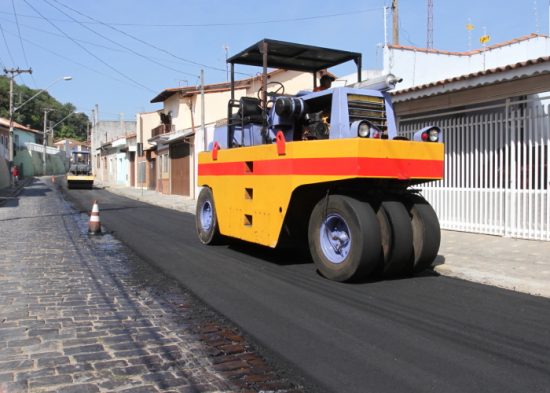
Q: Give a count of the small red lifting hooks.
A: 2